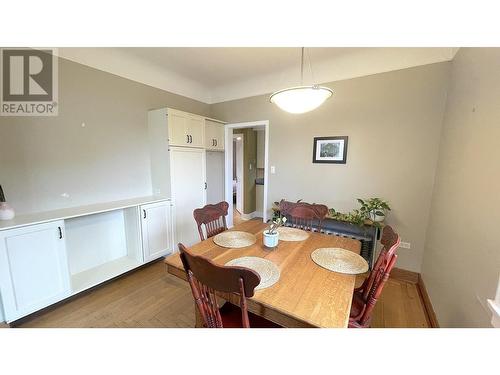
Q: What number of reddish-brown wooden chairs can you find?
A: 4